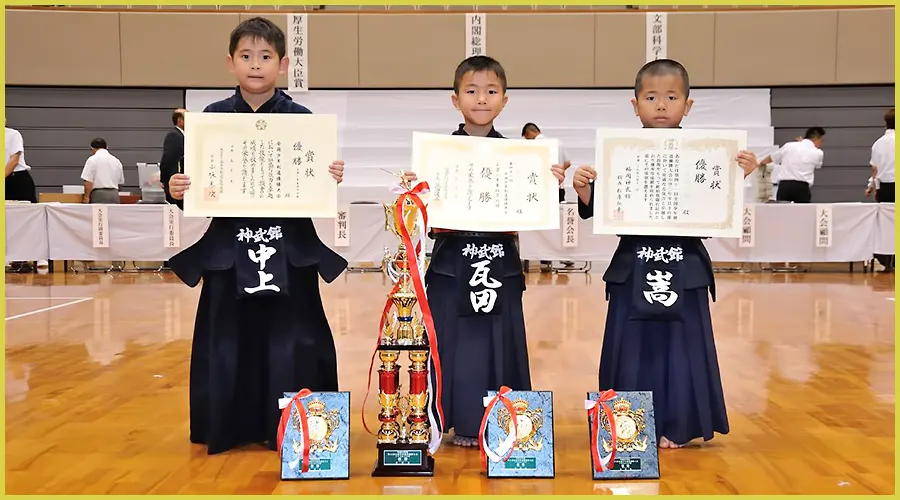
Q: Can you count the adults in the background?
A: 6